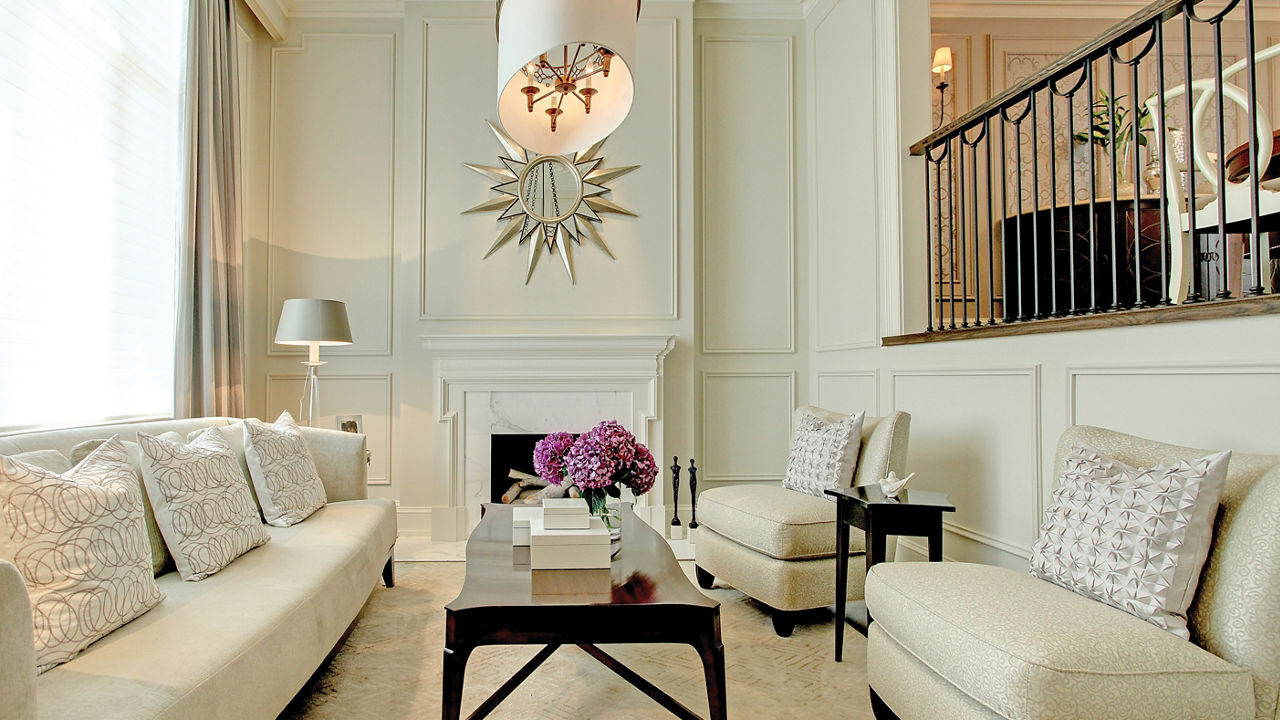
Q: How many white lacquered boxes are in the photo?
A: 3